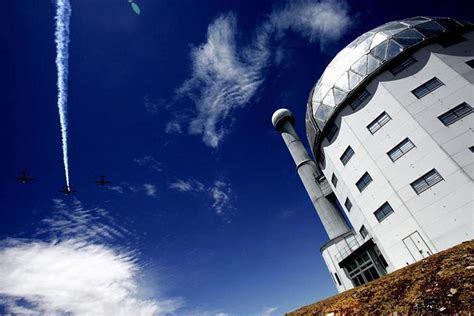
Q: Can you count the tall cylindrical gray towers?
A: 1